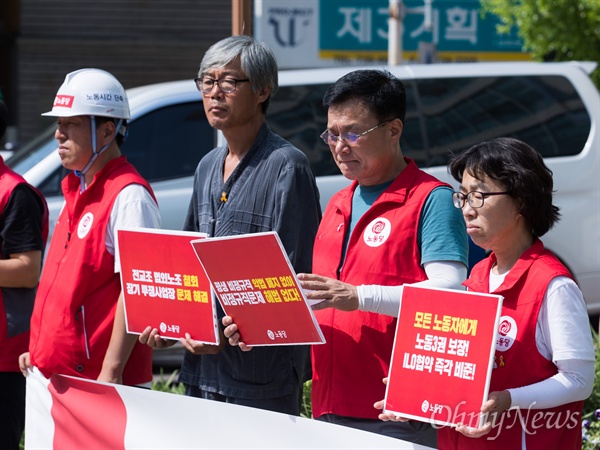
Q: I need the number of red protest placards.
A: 3